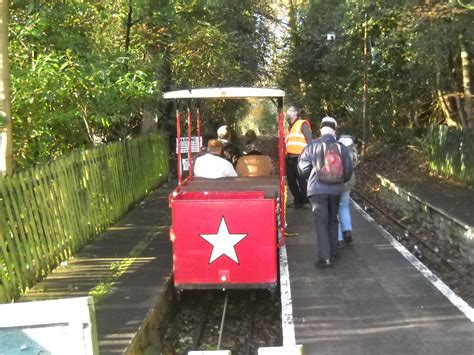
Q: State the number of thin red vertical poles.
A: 4